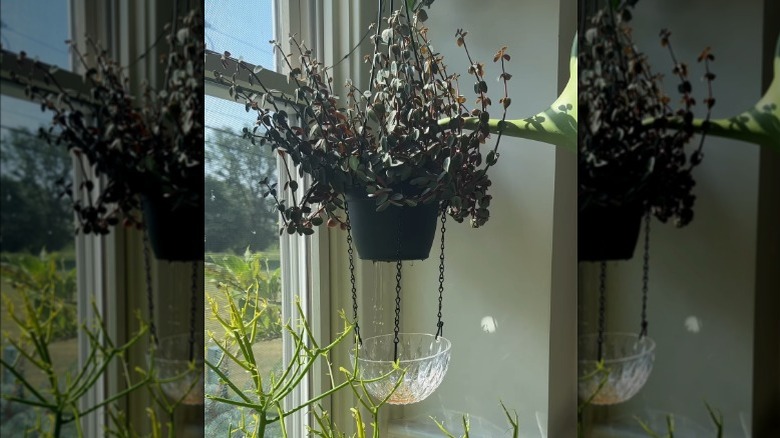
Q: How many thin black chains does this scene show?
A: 3